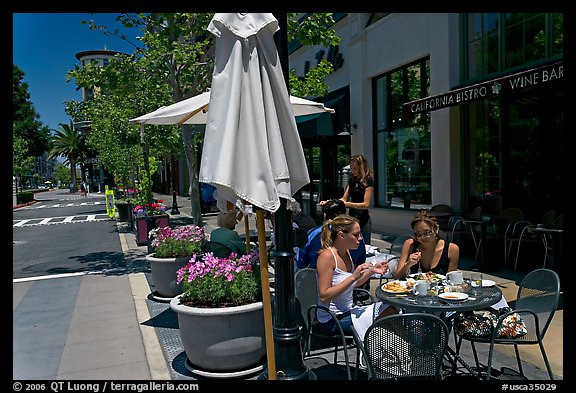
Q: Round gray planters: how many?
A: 2